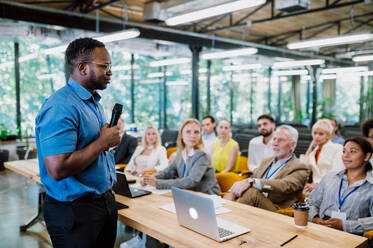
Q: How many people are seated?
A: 11